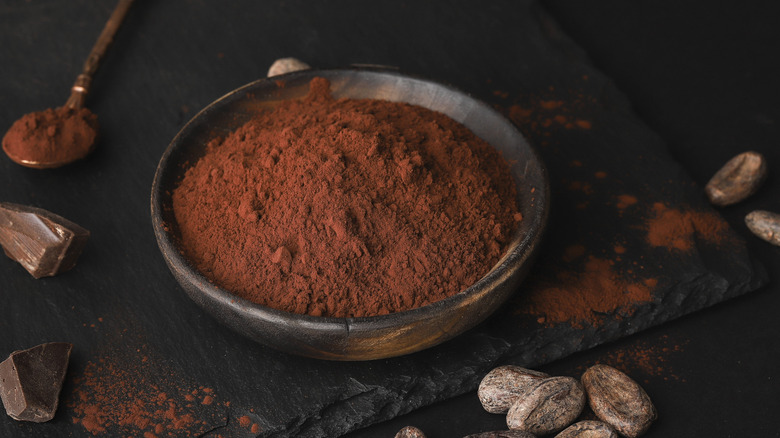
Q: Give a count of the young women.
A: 0